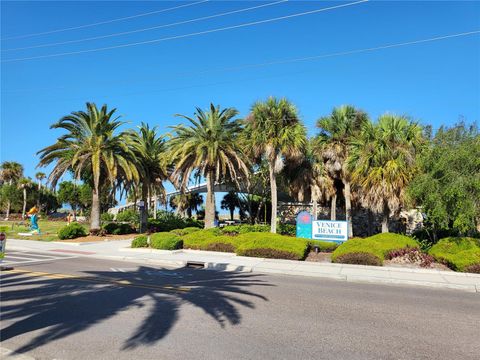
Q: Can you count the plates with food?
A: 0